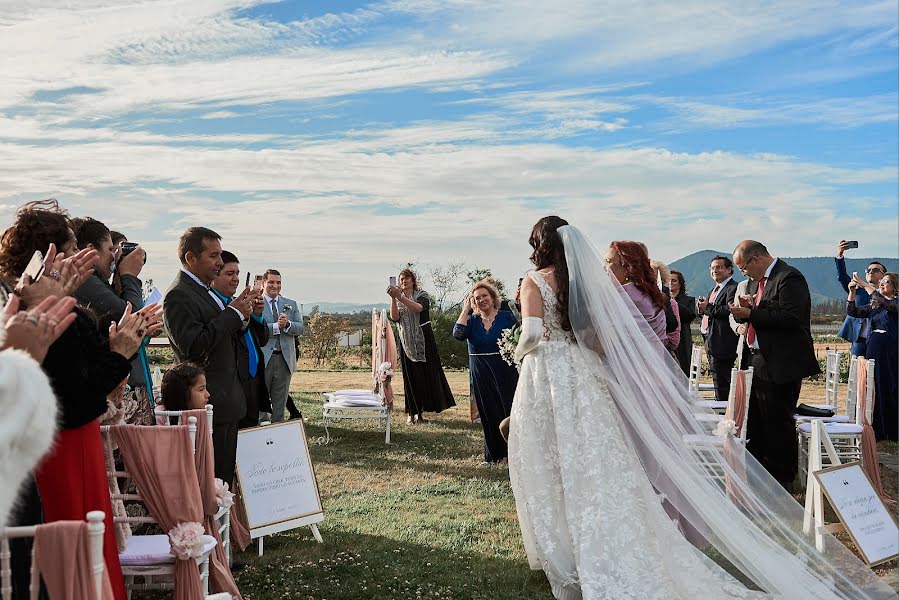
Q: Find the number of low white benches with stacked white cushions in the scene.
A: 1